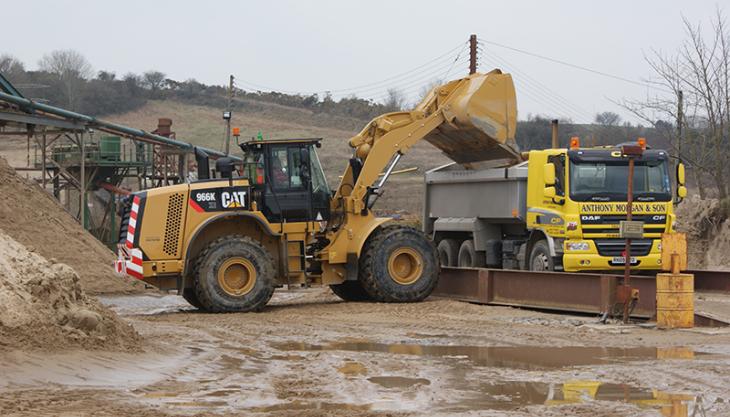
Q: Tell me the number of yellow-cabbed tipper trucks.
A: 1